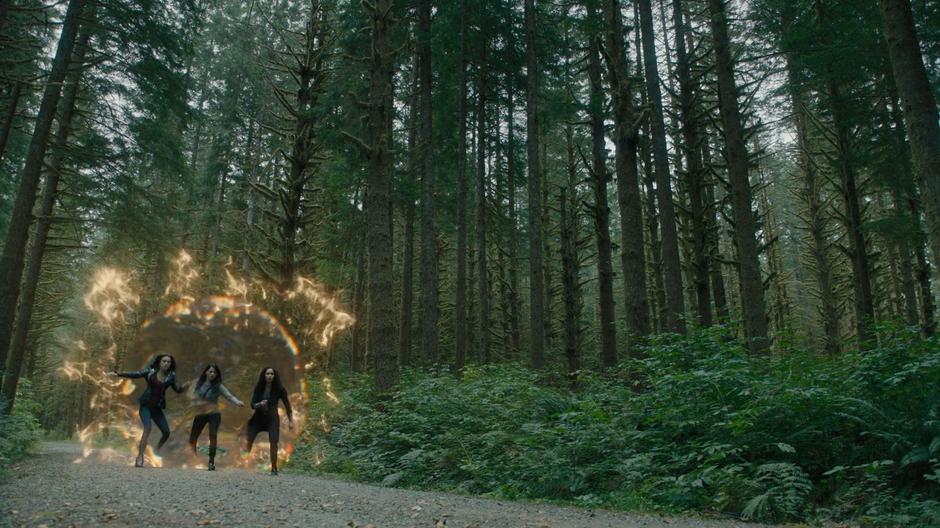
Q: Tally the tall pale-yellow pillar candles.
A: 0